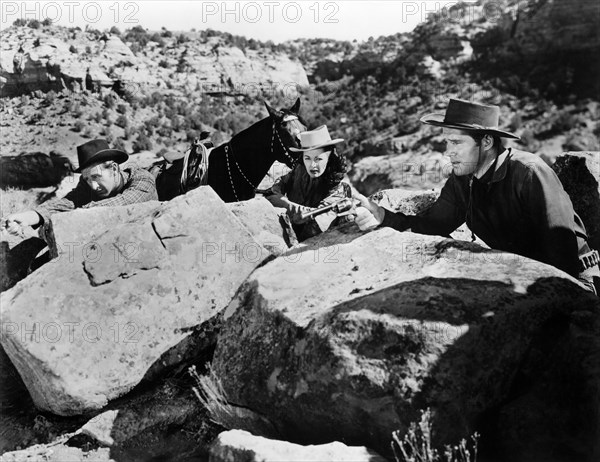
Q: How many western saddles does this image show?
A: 1